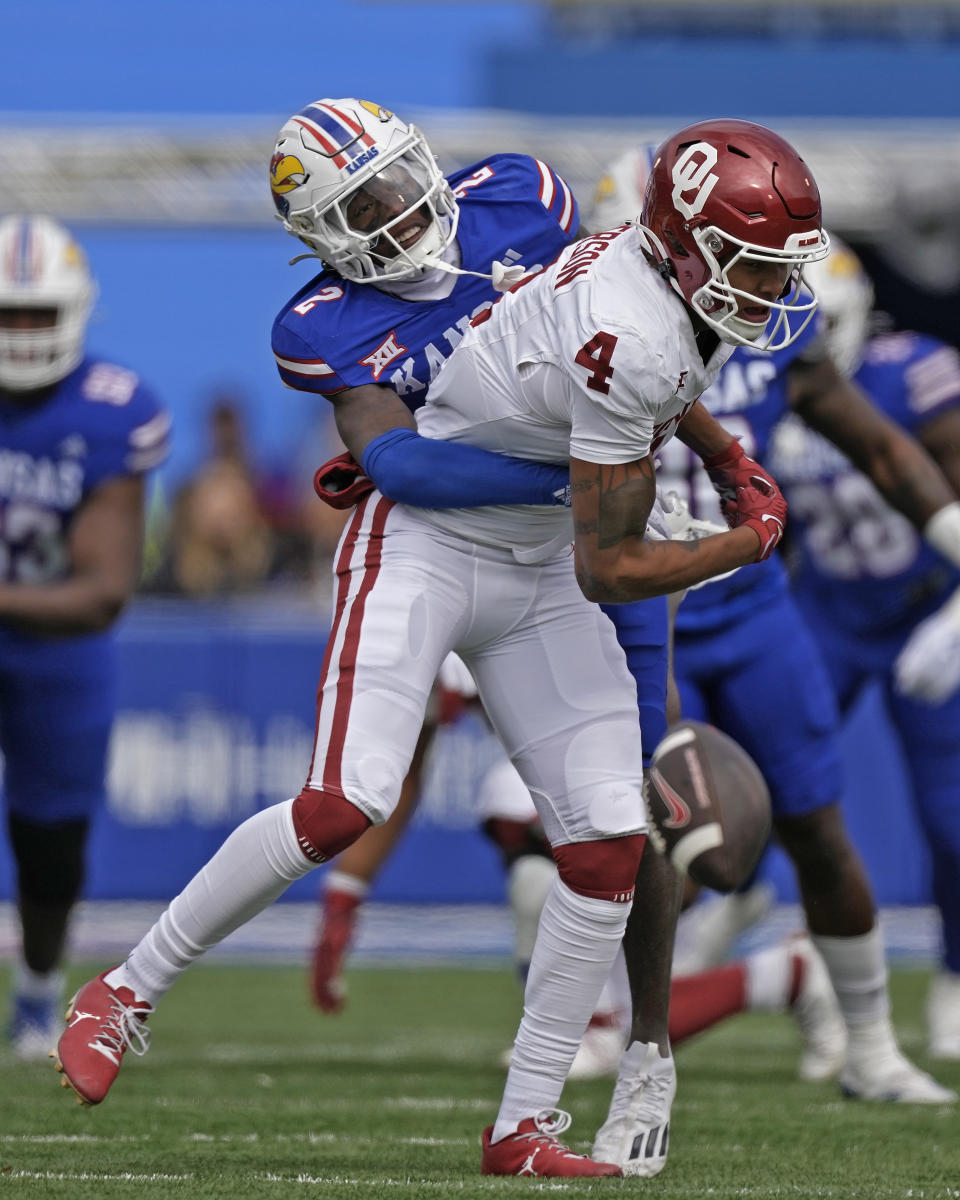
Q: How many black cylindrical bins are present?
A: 0